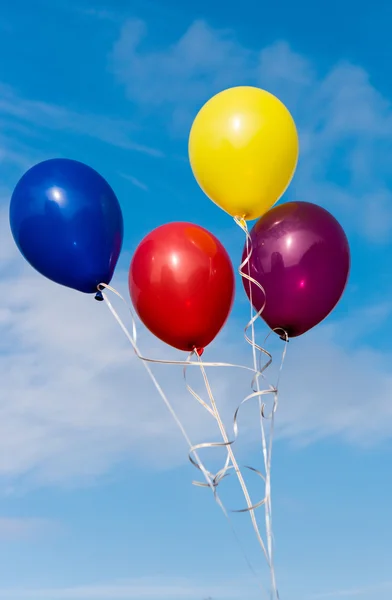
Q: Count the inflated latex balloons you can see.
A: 4